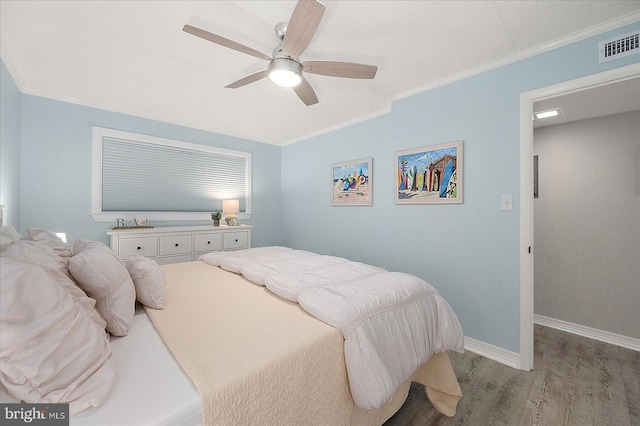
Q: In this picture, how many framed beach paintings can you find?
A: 2